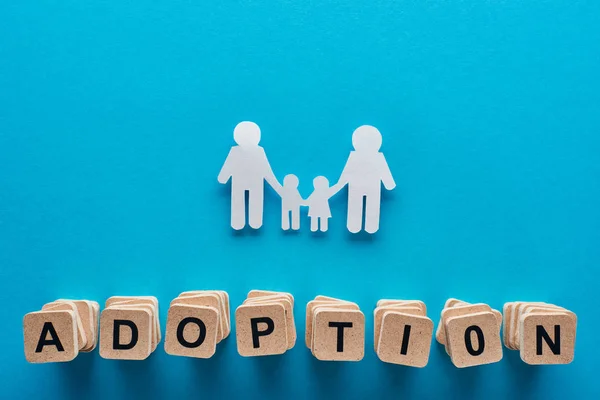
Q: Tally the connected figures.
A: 4